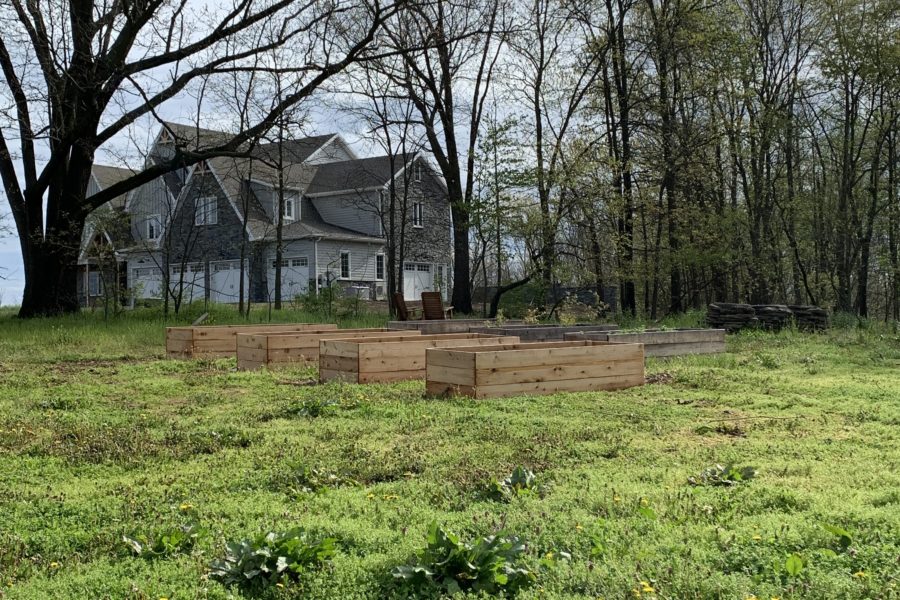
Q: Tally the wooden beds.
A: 7